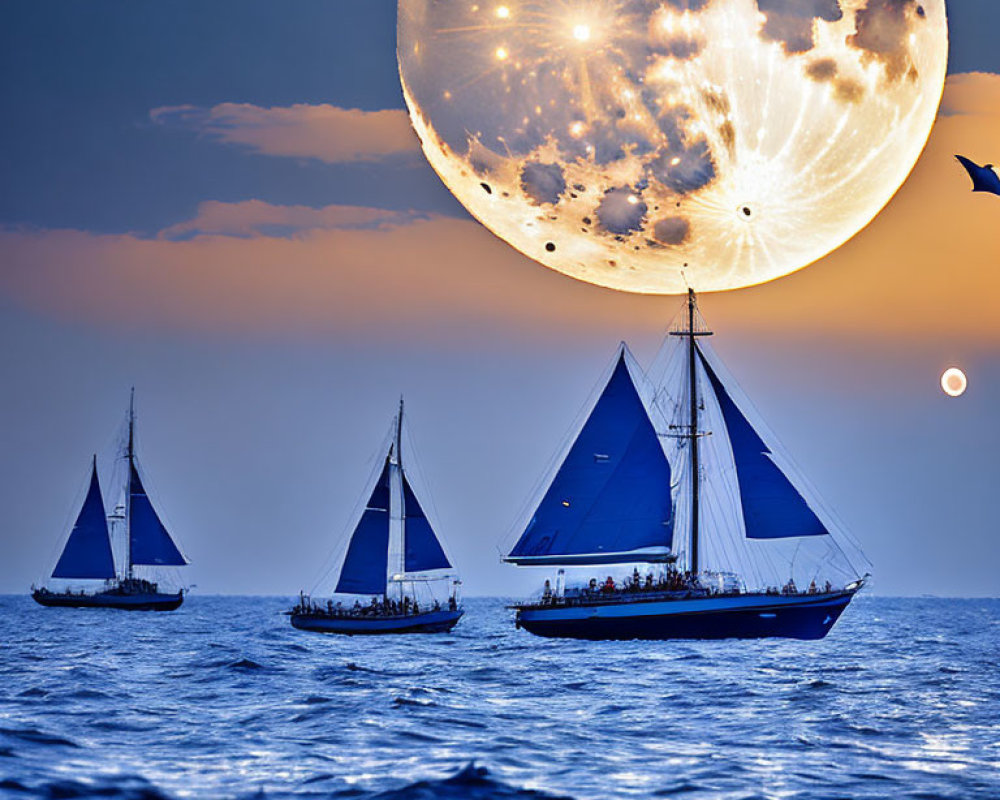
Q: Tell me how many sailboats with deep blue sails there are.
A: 3